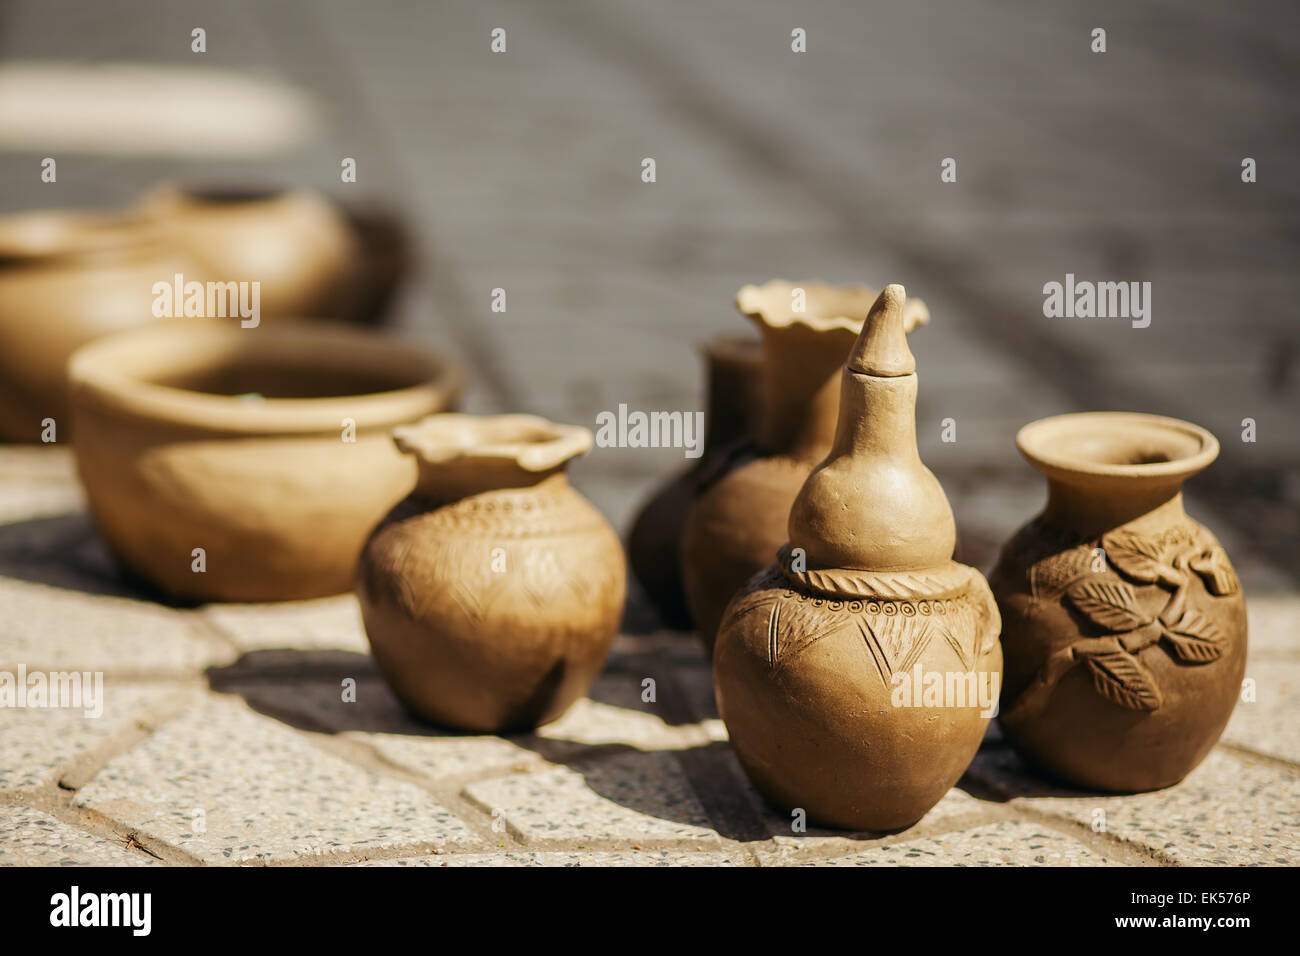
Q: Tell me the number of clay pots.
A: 8